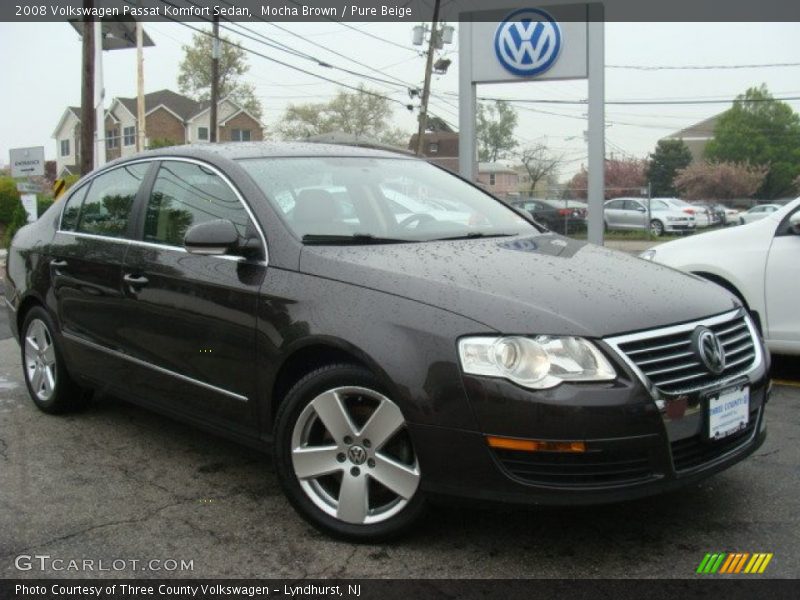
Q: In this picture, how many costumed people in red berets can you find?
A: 0